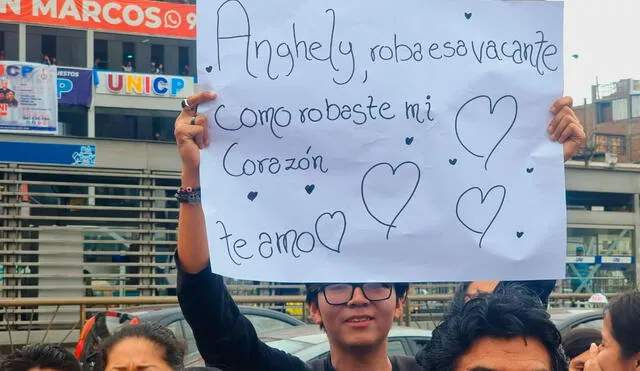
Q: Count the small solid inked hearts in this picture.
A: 8